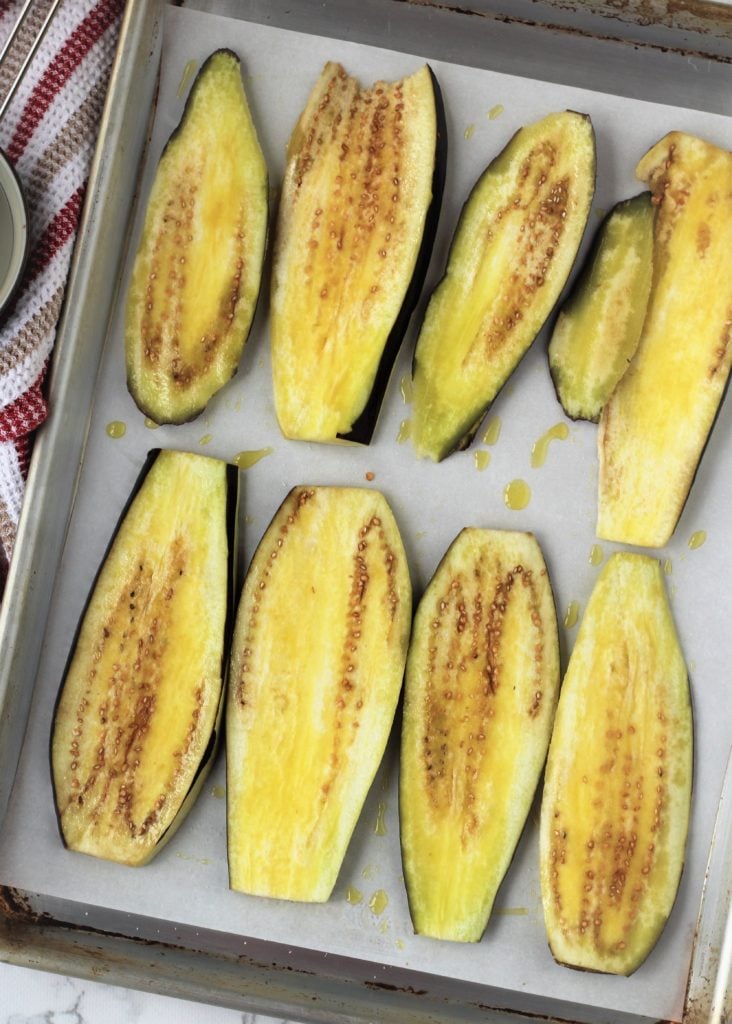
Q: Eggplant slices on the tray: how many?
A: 9